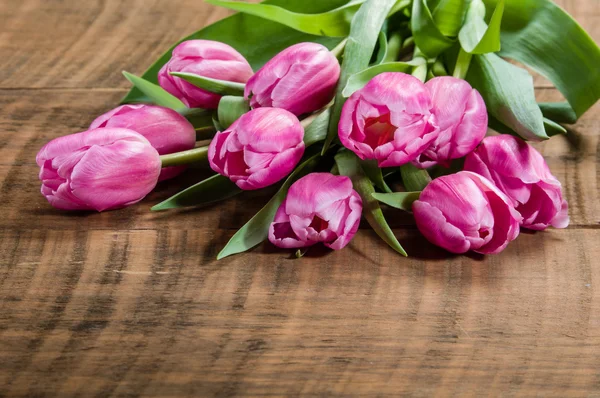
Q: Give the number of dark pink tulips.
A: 10